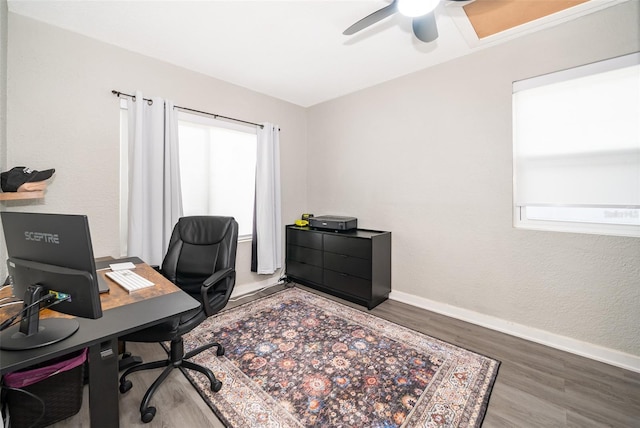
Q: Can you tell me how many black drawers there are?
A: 6